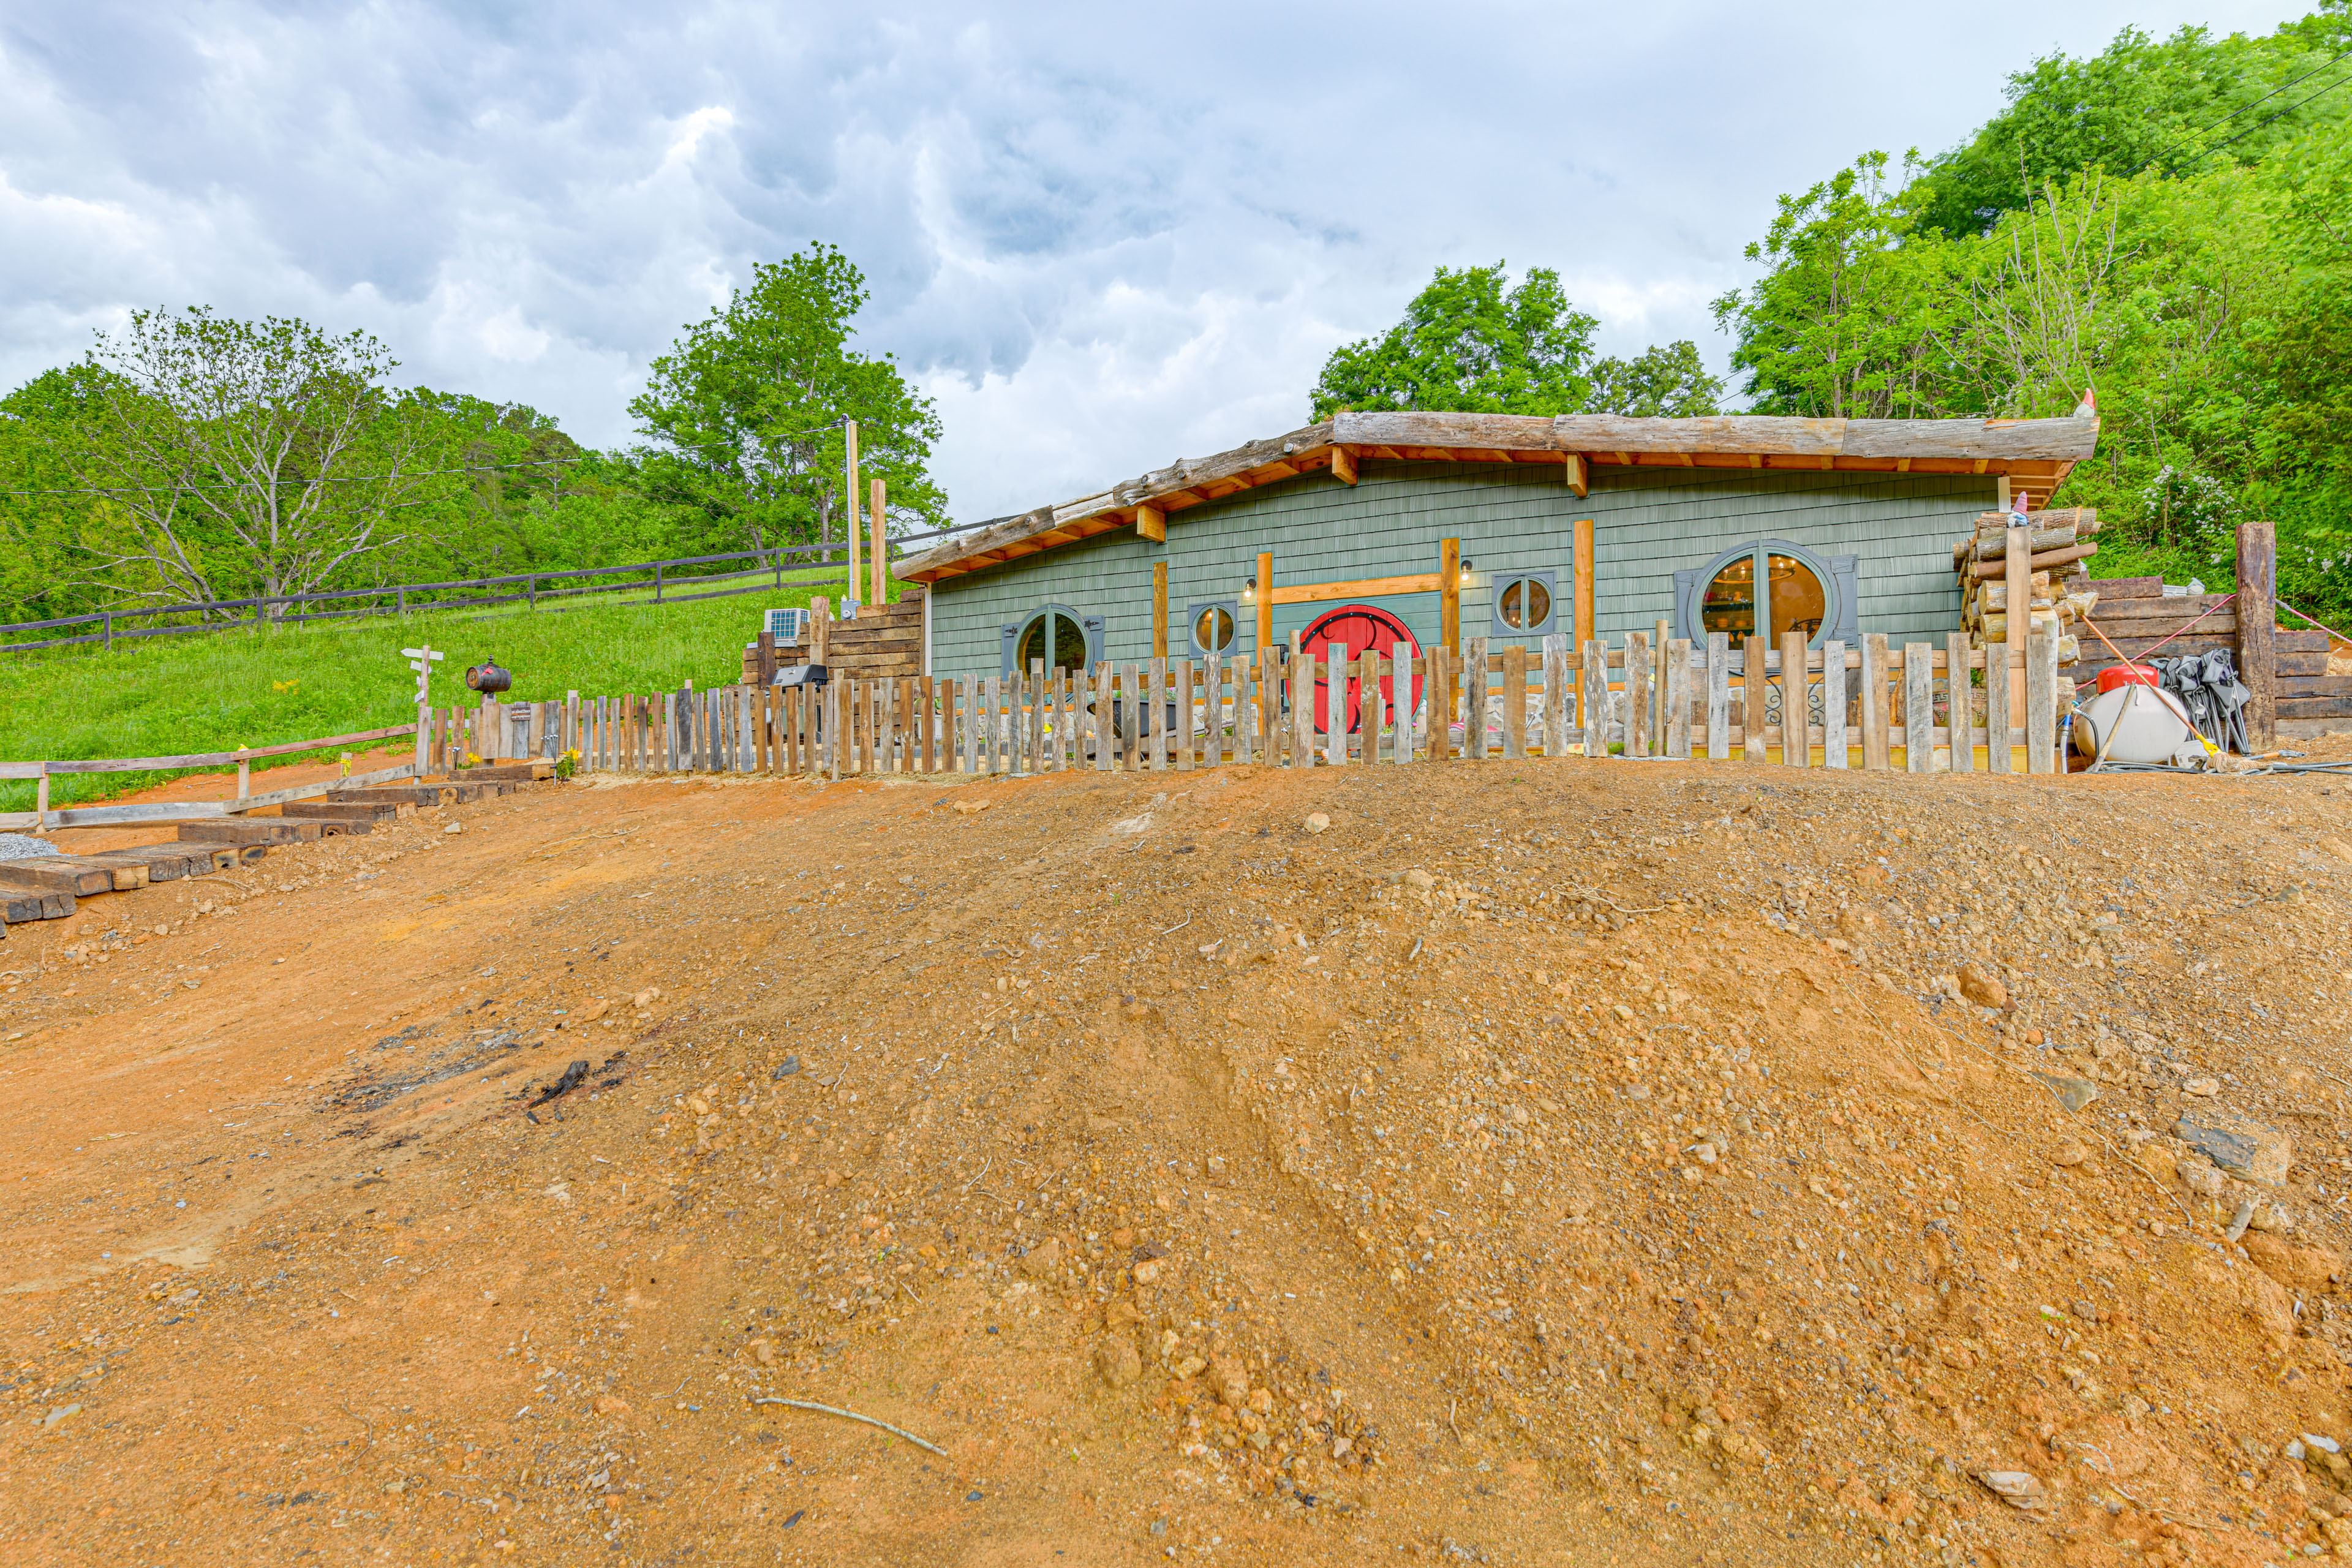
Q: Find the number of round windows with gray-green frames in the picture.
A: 4